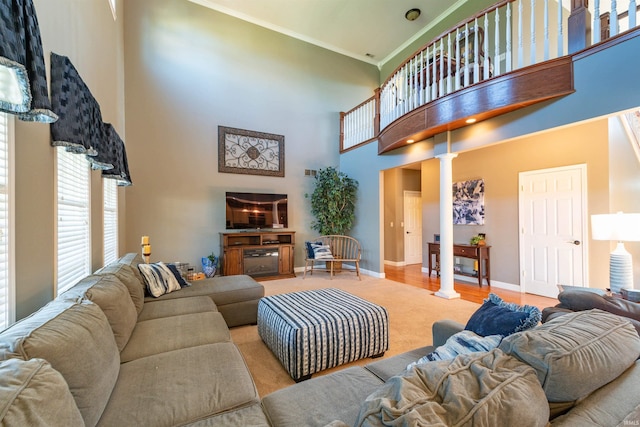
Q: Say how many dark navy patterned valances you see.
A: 3